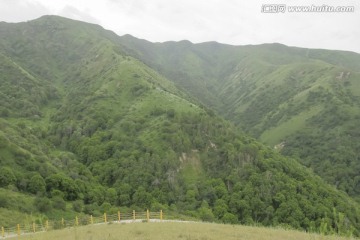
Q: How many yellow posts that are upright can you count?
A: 12